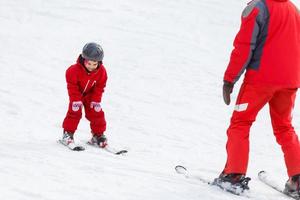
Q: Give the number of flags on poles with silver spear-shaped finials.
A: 0